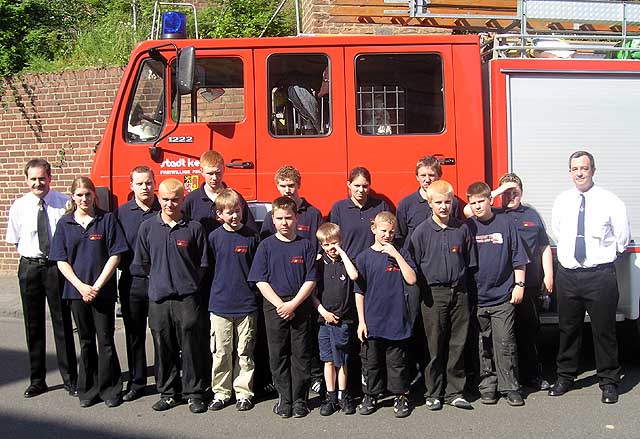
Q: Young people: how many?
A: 14